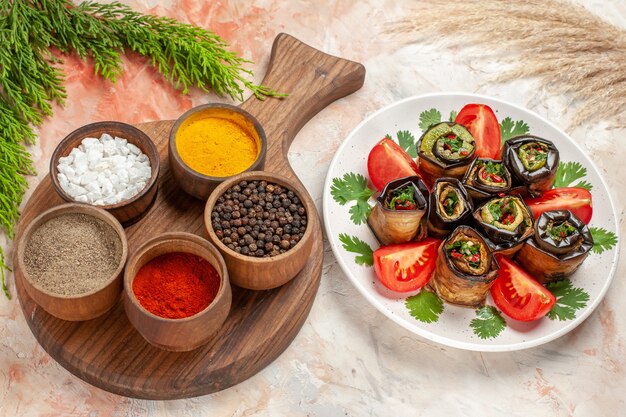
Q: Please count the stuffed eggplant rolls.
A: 8